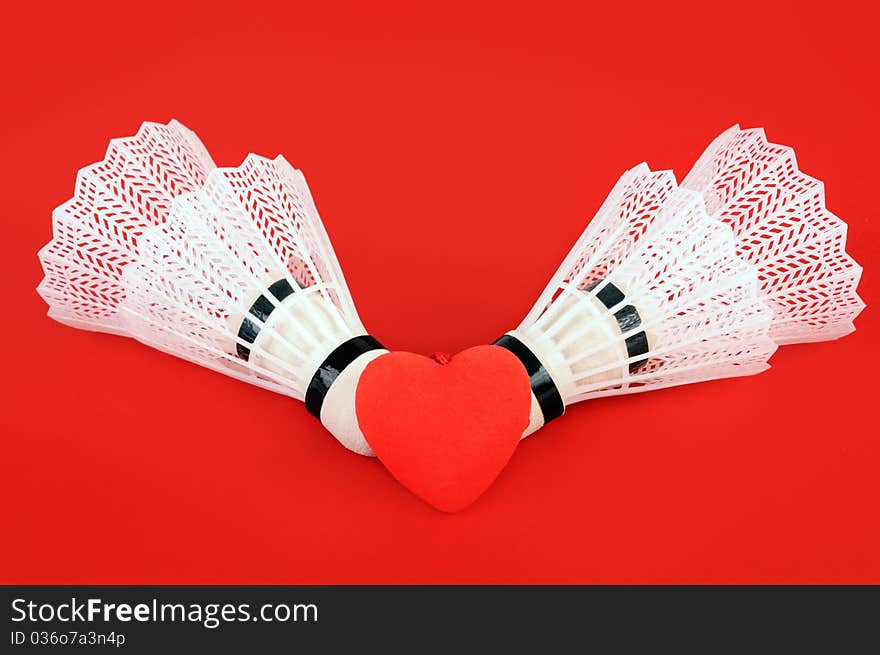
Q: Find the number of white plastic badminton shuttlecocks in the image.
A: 4